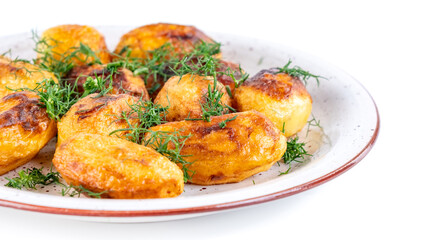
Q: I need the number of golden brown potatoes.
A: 11